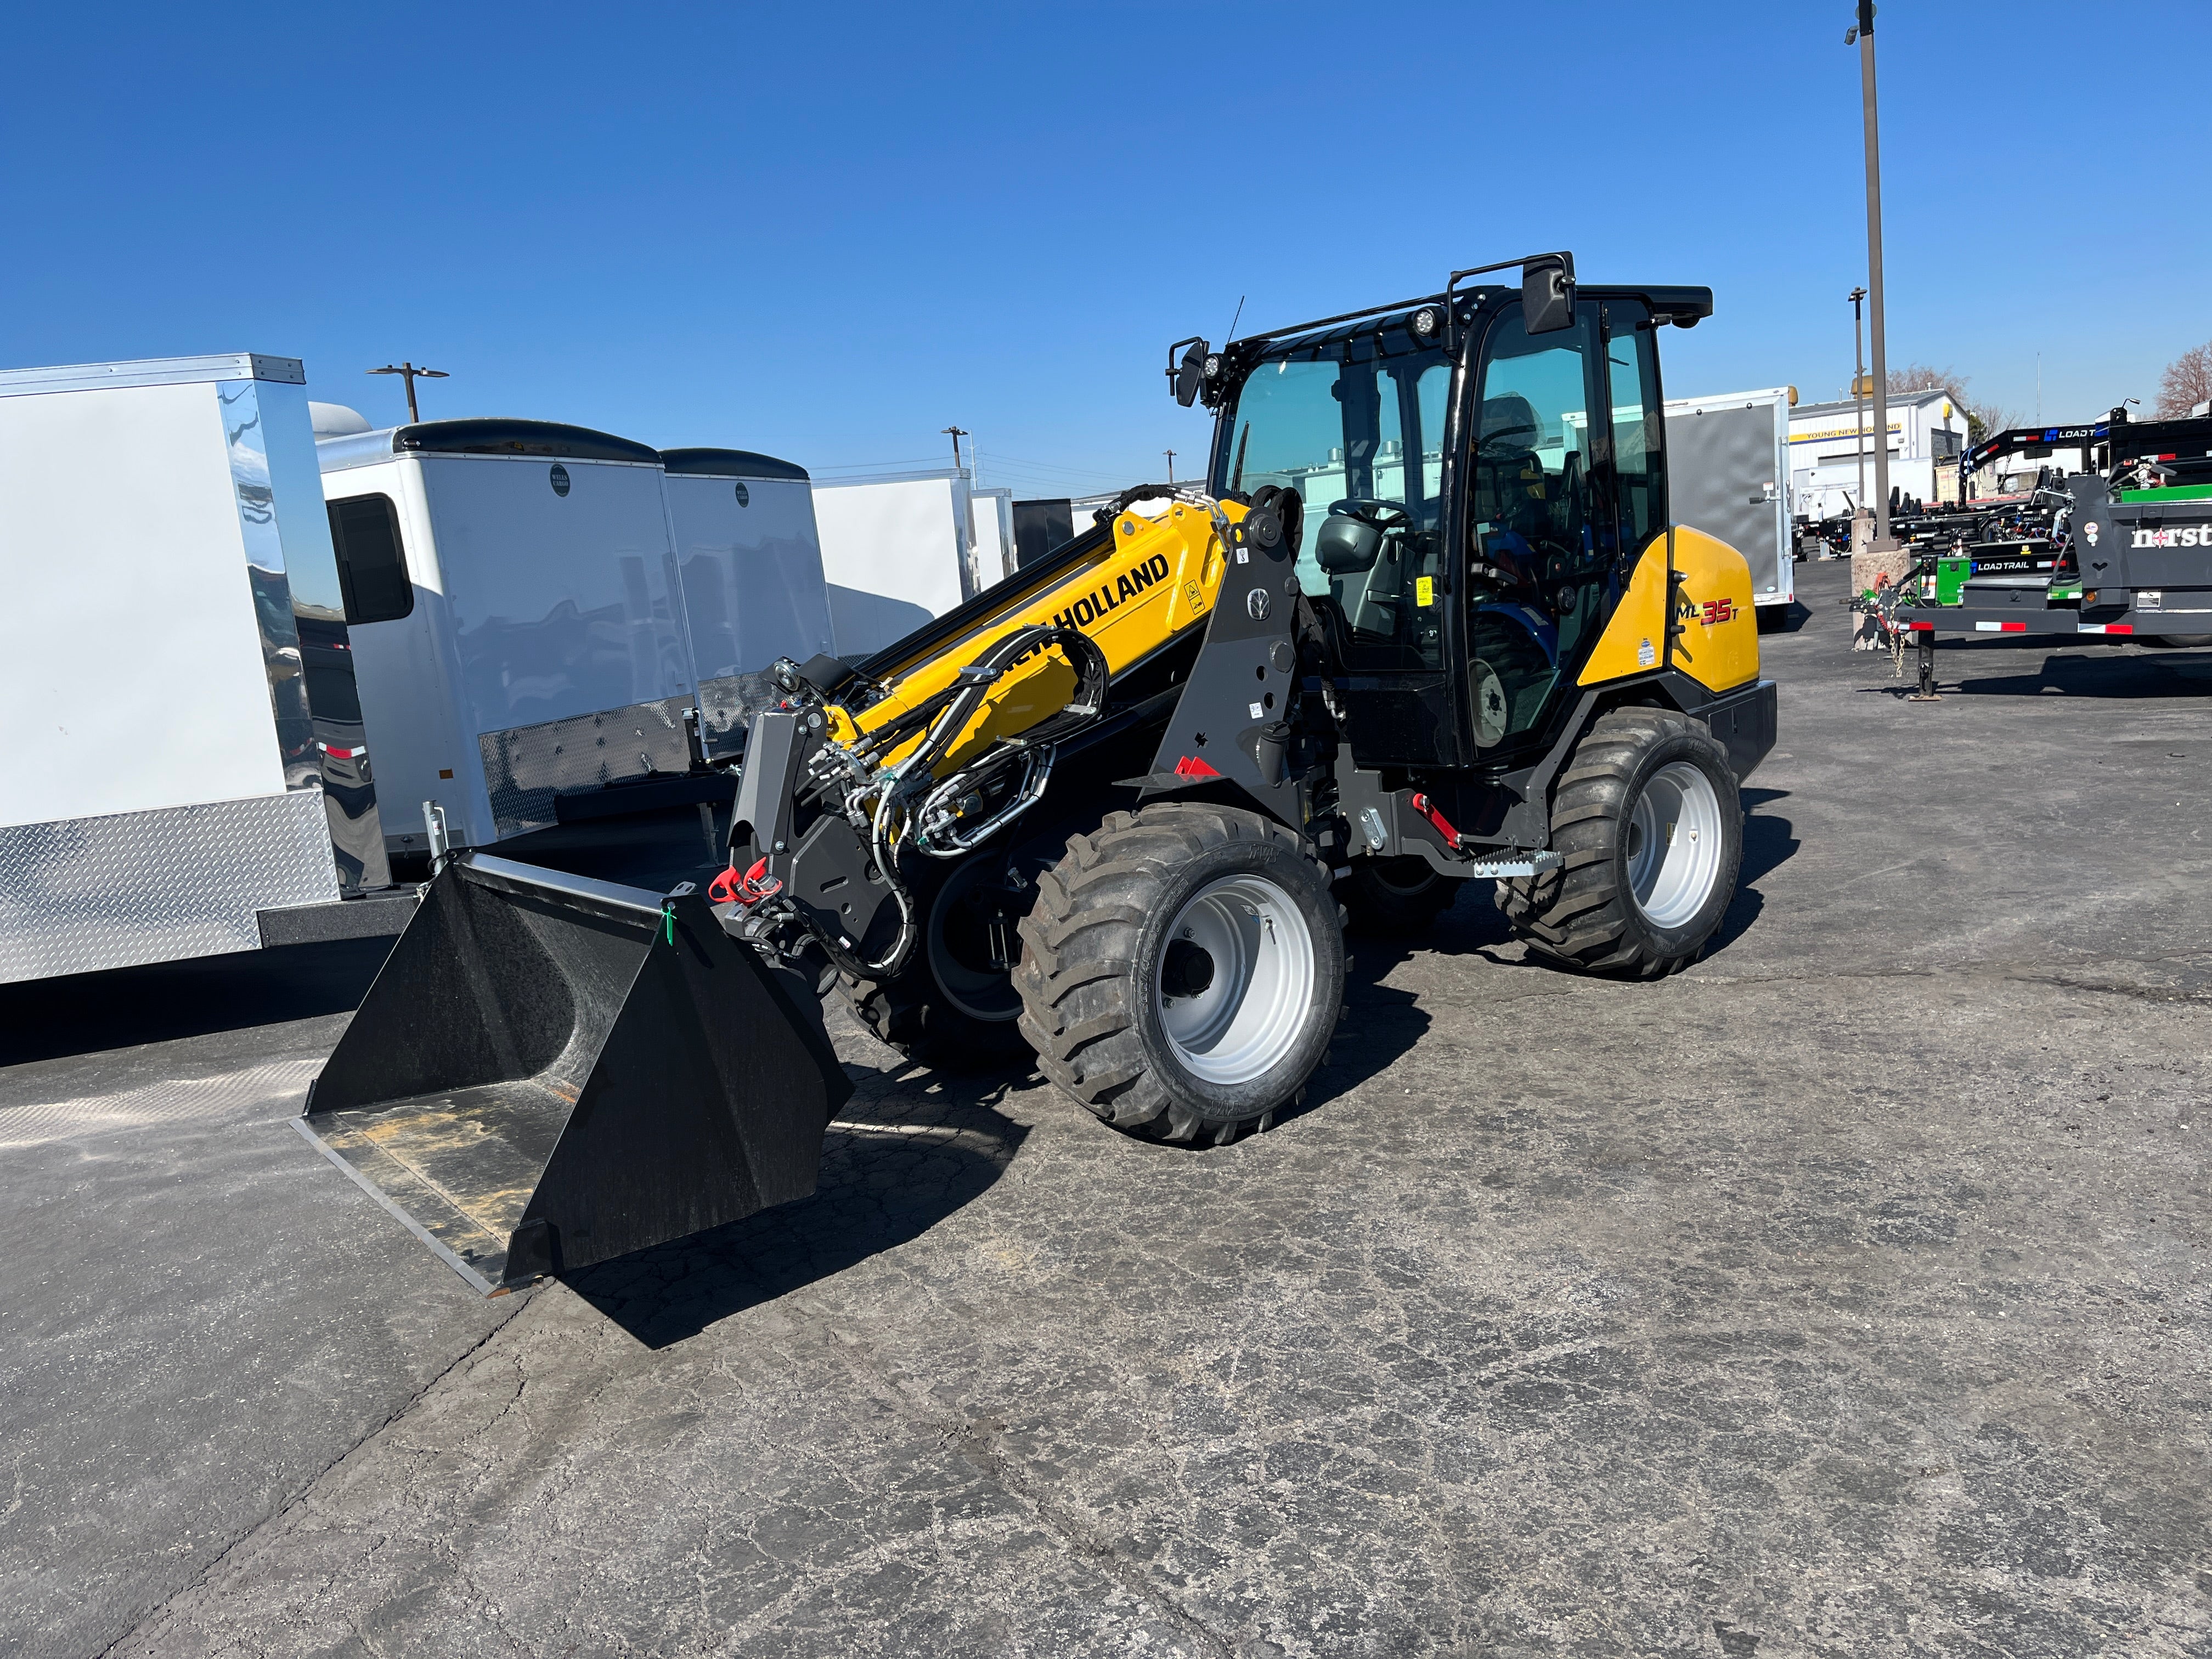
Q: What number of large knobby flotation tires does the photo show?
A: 4